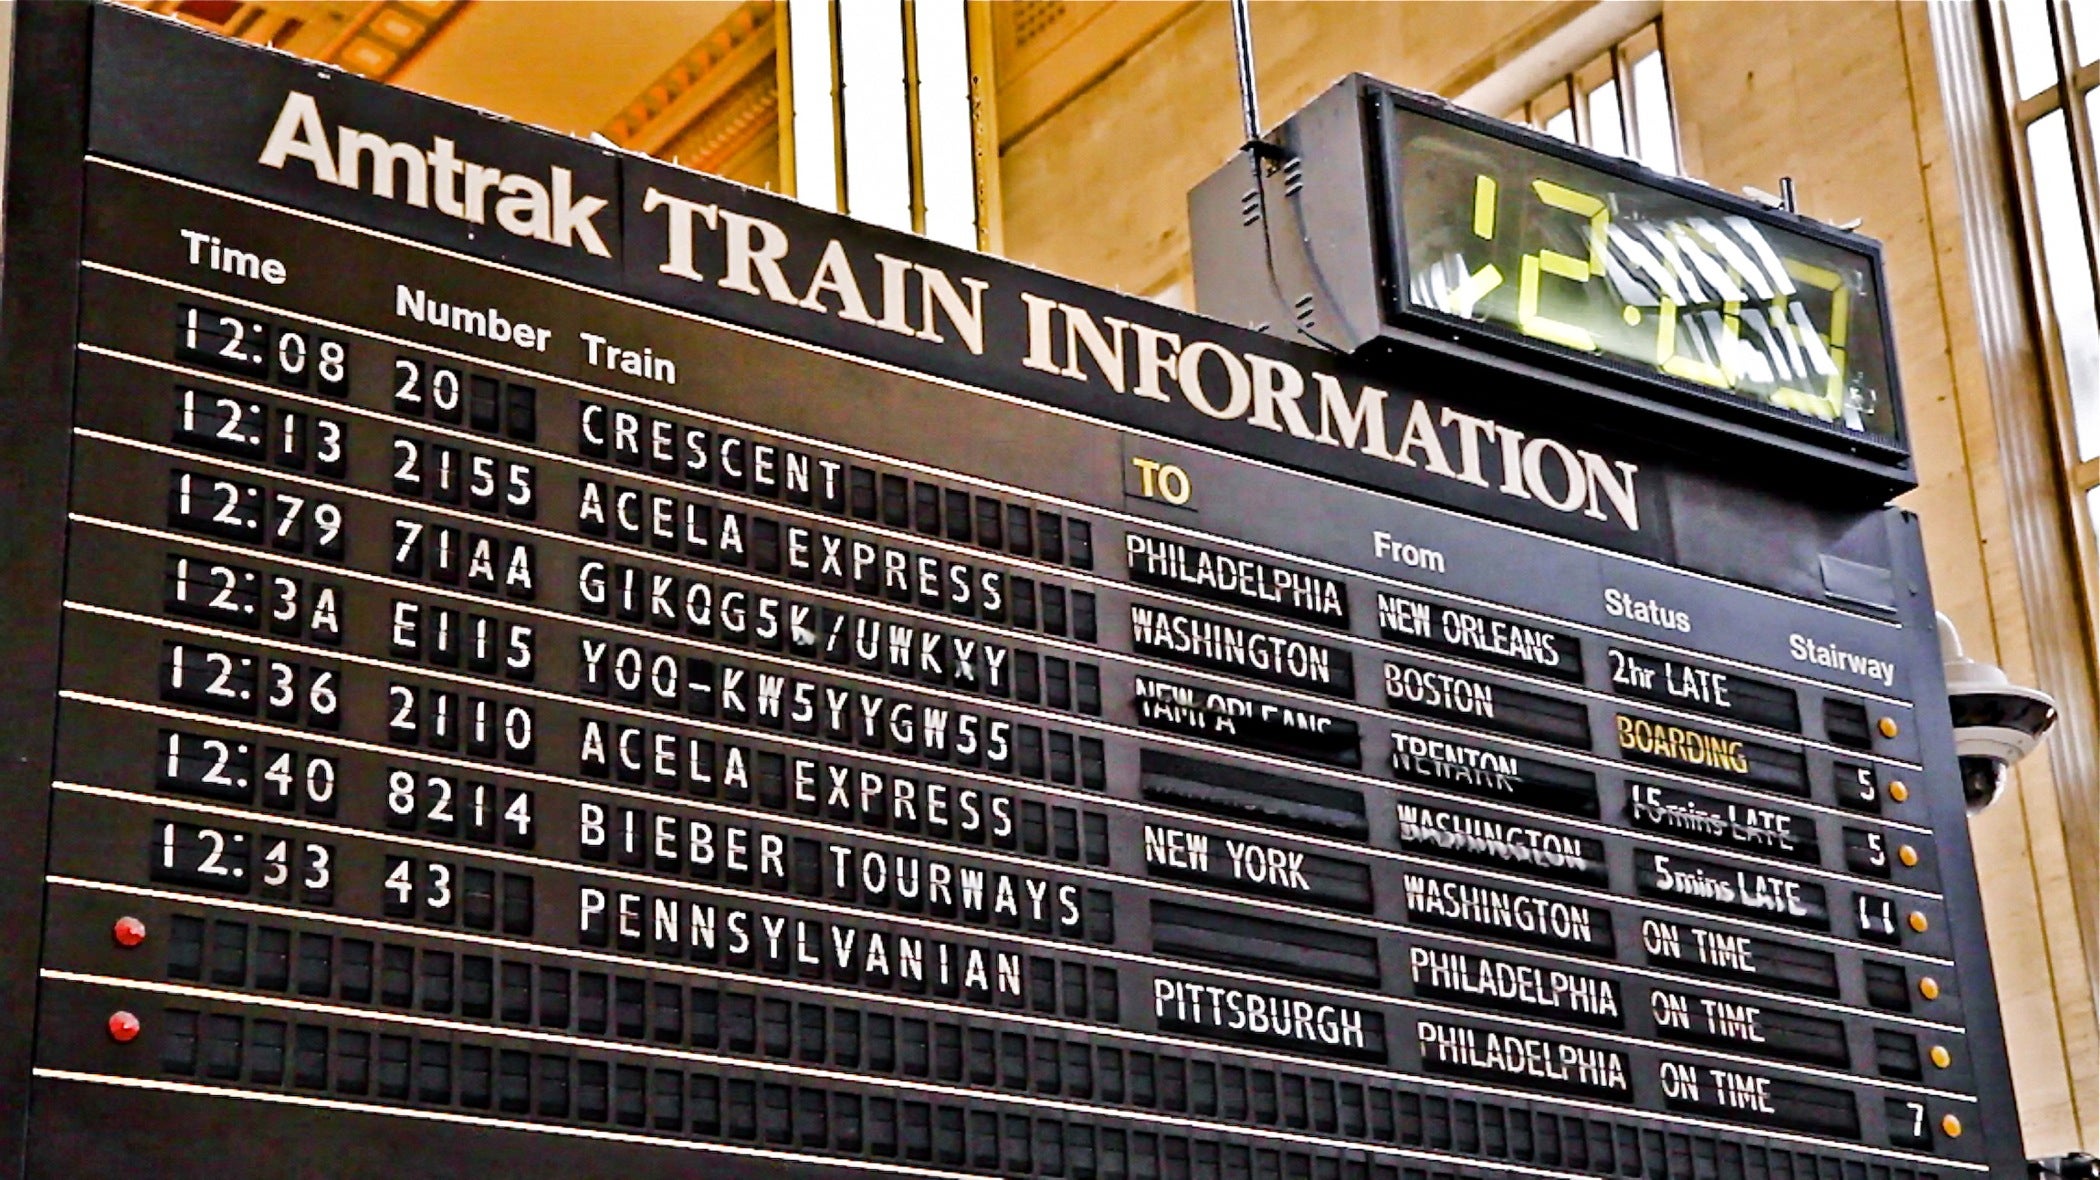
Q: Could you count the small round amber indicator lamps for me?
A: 7